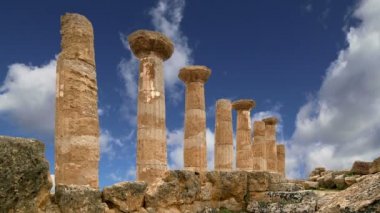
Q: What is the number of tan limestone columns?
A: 8